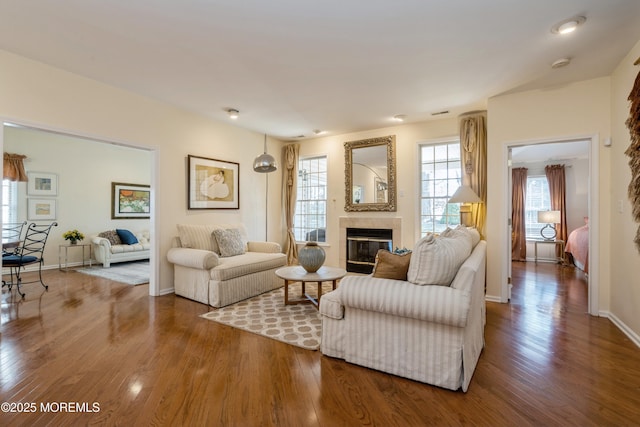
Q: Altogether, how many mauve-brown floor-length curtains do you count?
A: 2